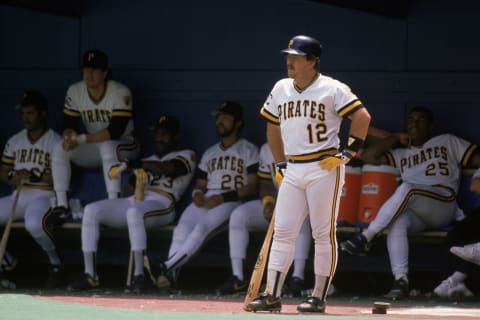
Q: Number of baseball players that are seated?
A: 6